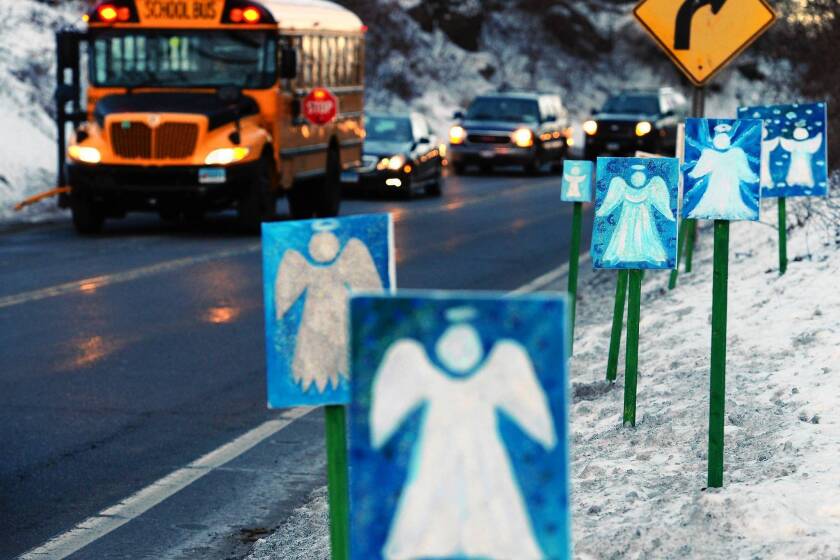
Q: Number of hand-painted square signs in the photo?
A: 6